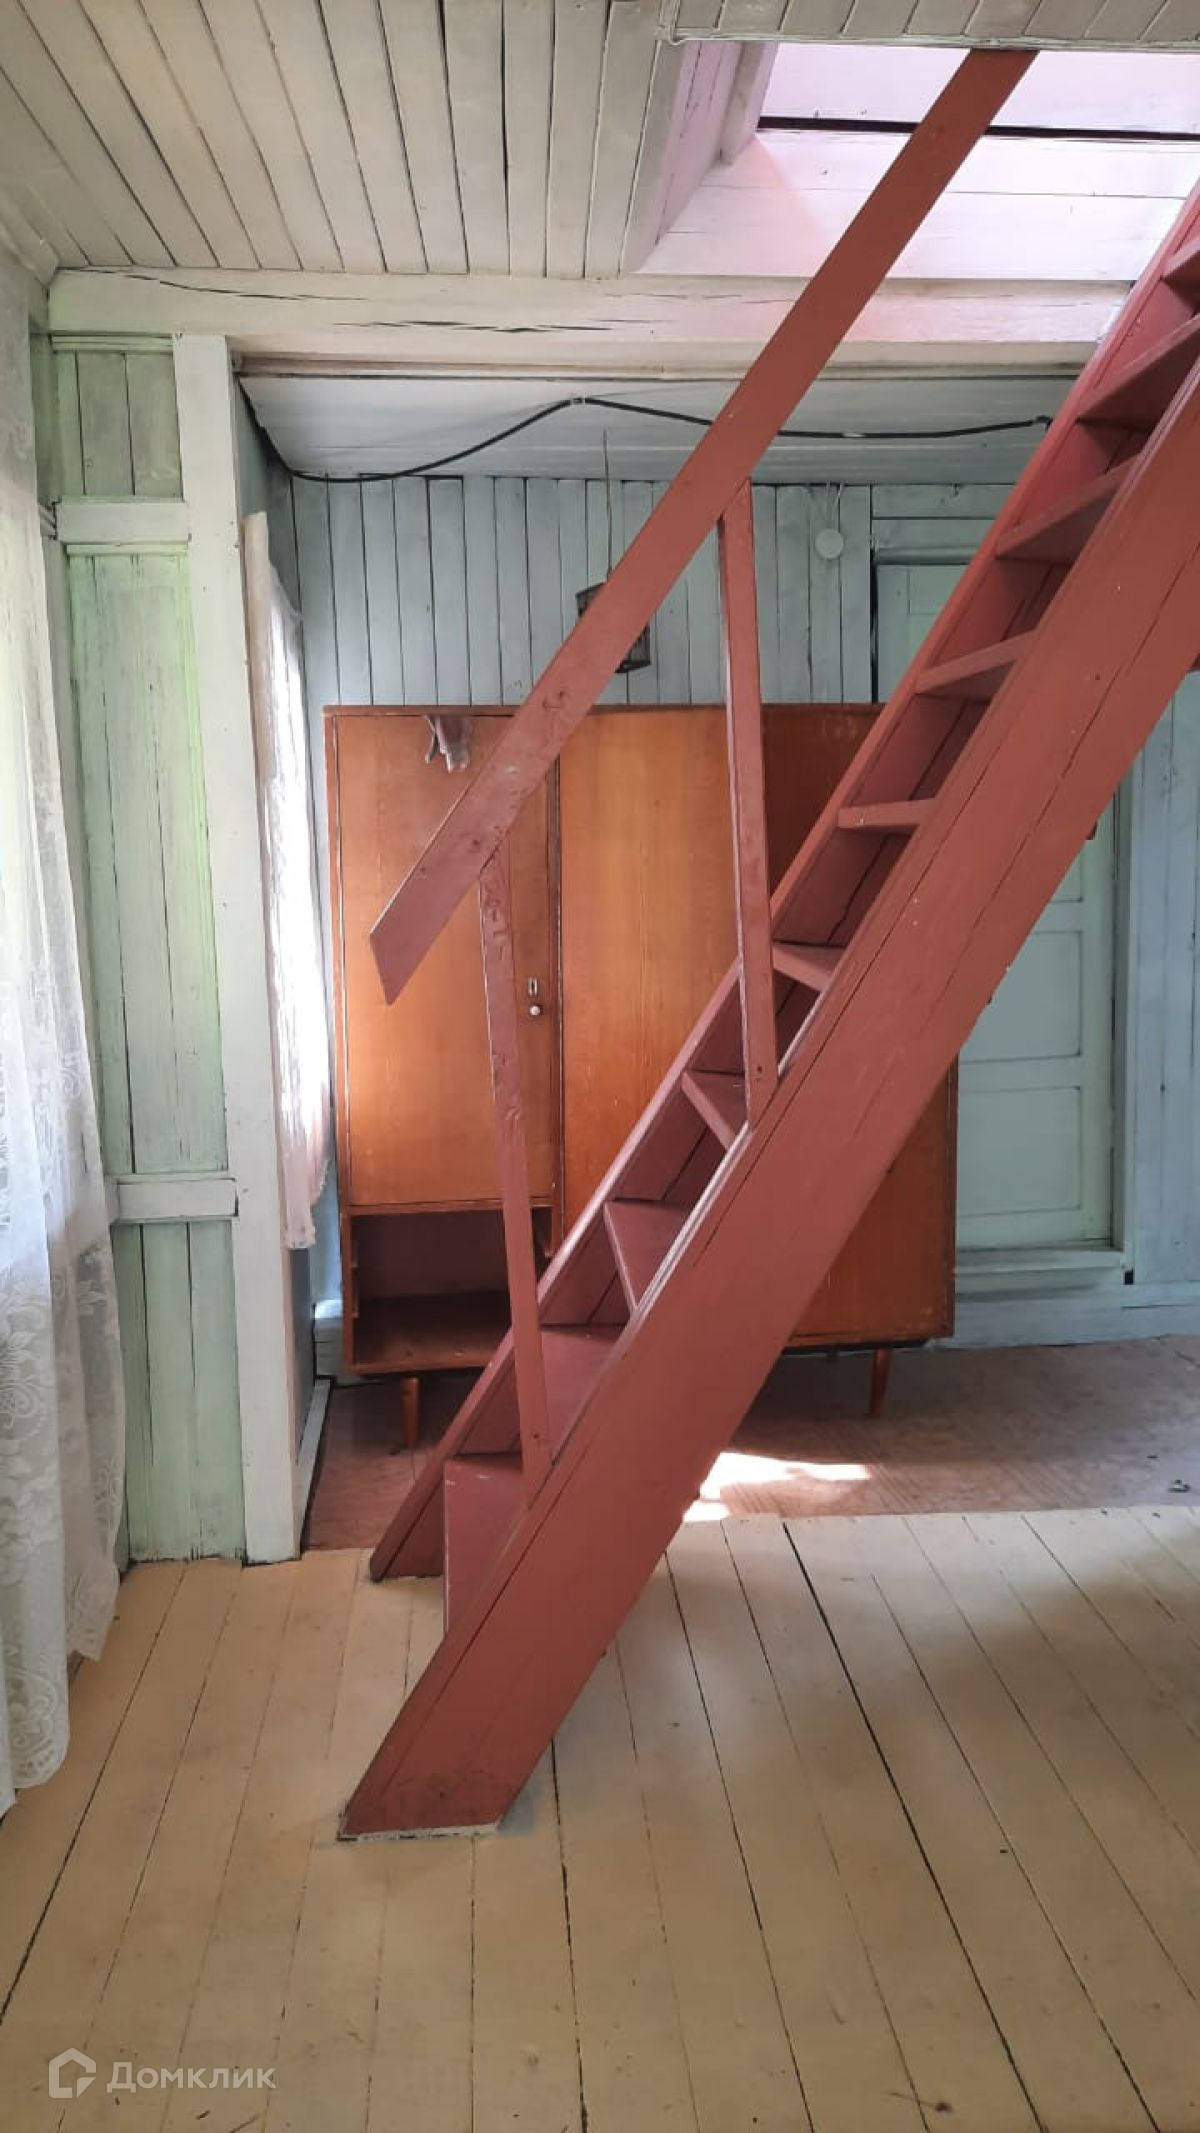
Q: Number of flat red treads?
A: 10